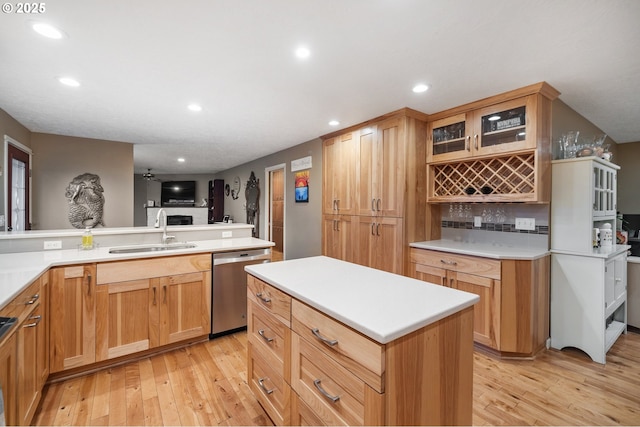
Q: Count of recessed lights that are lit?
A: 7